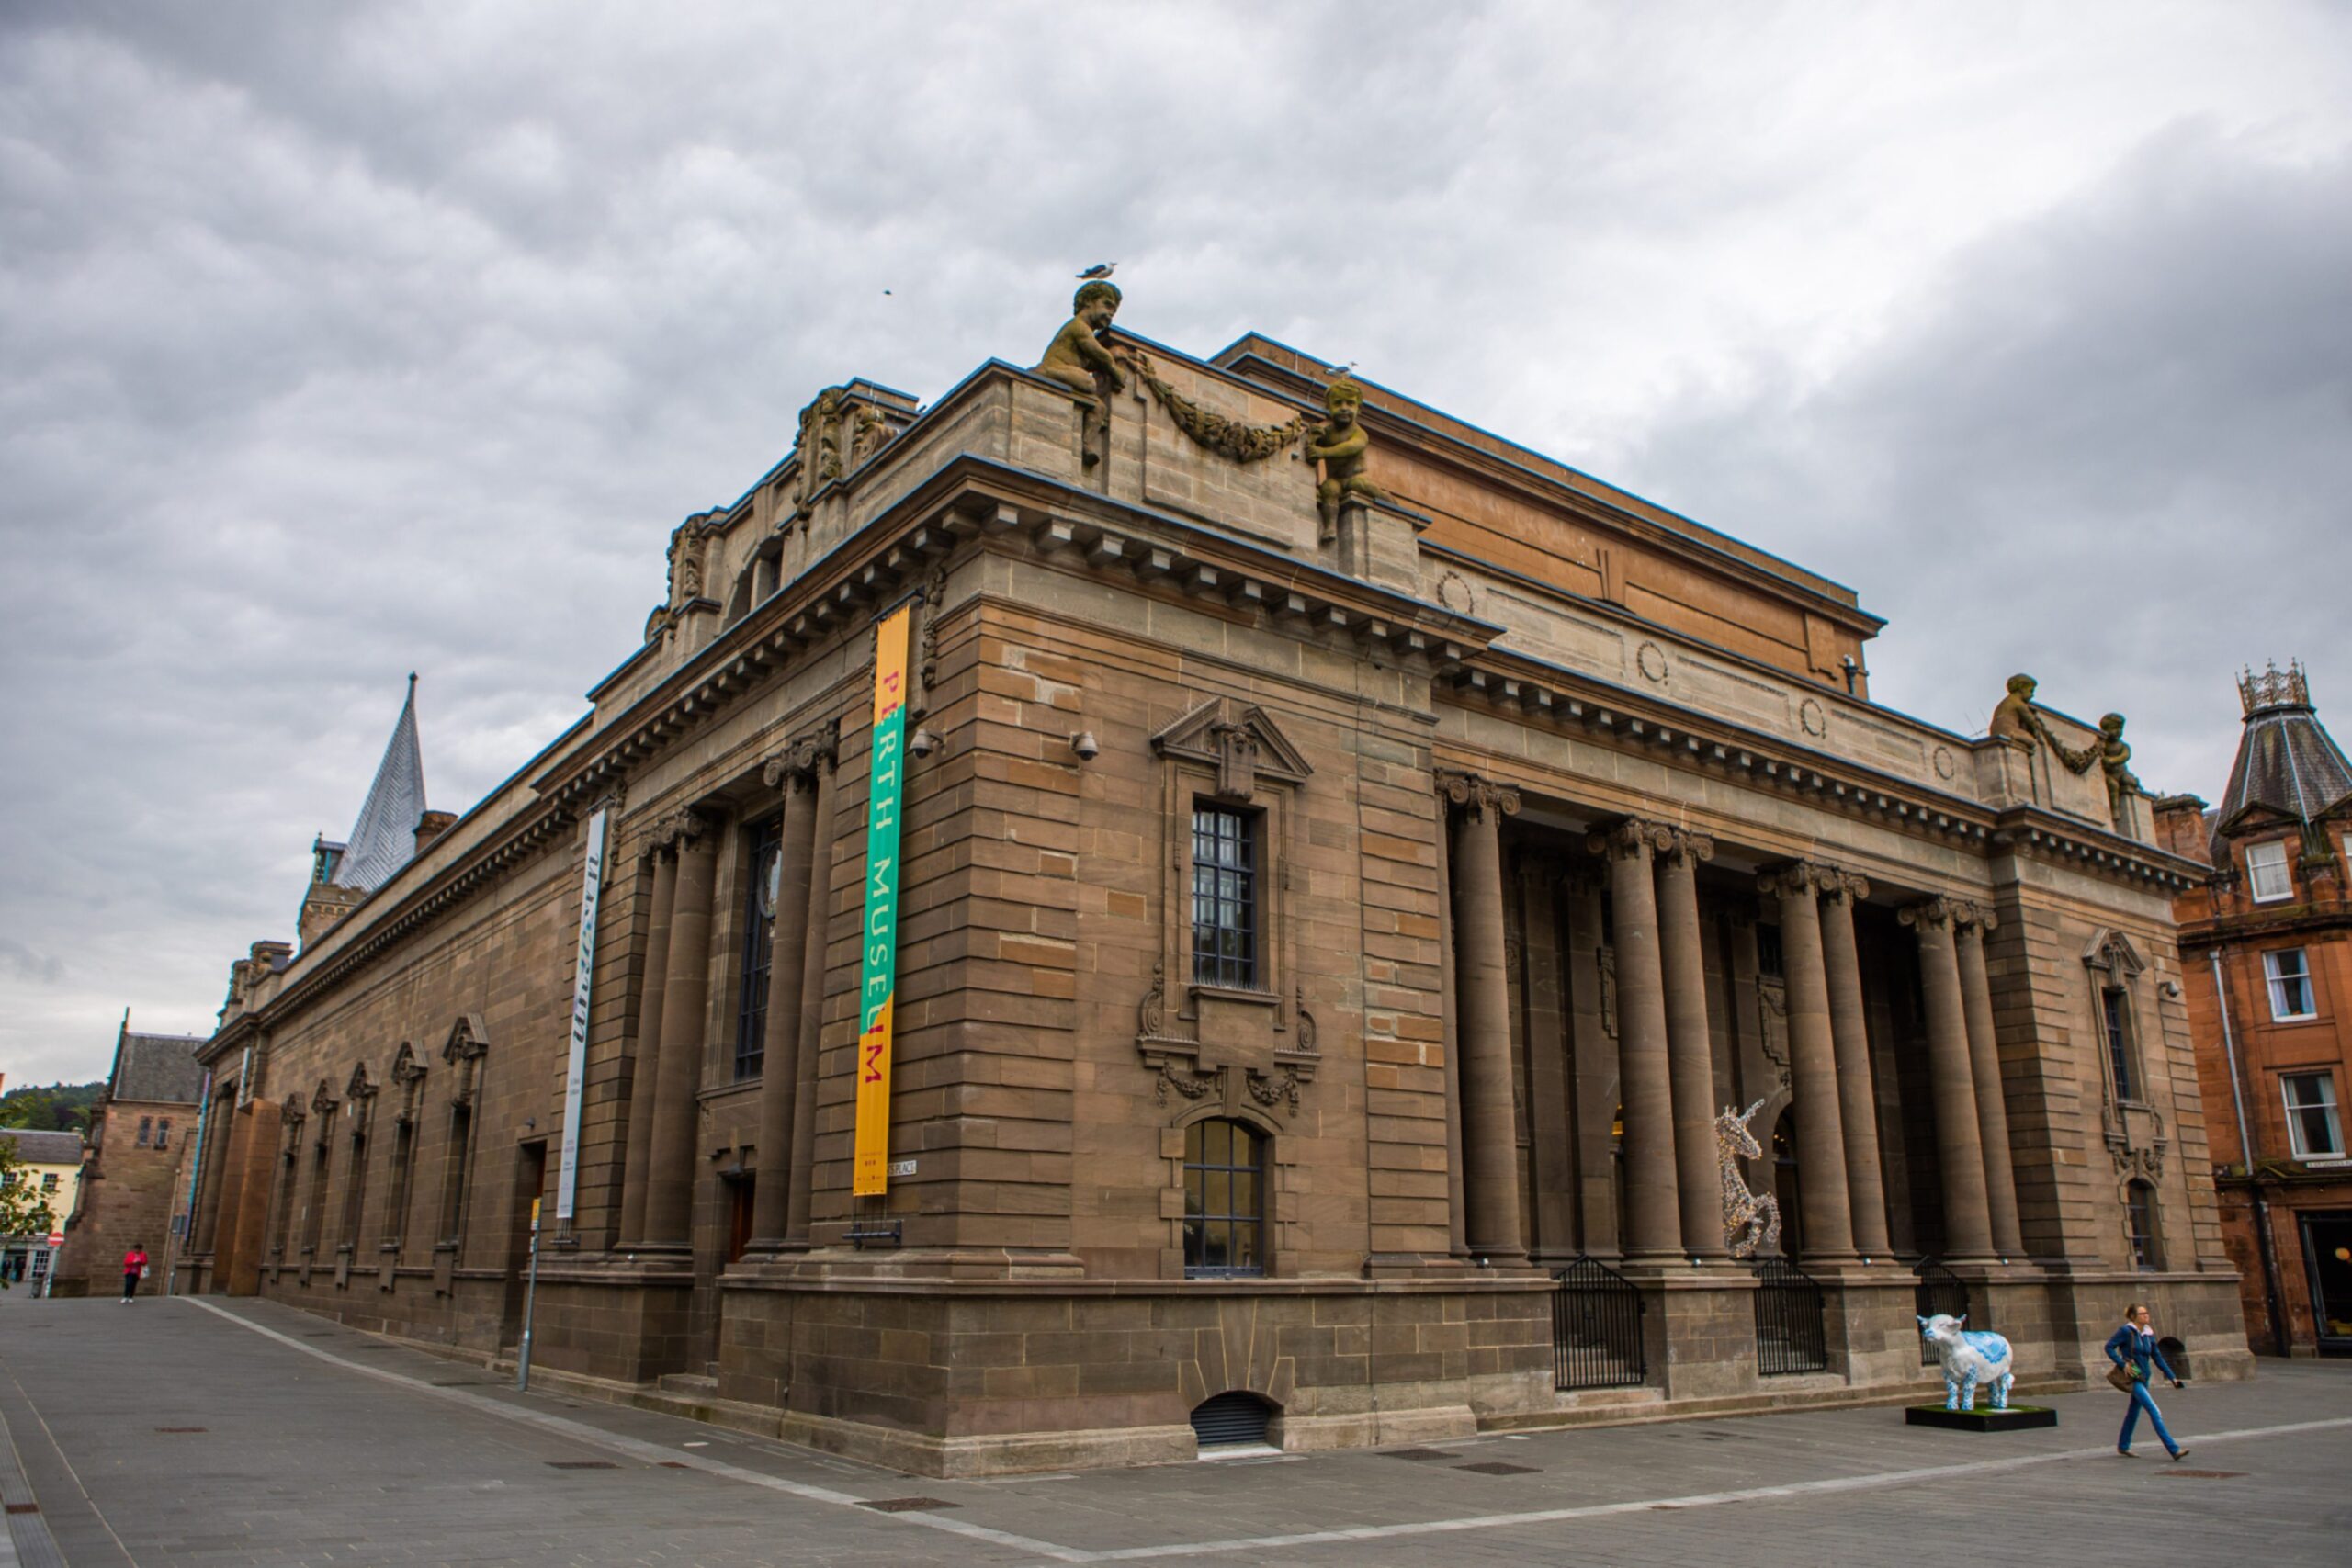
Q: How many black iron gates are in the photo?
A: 3